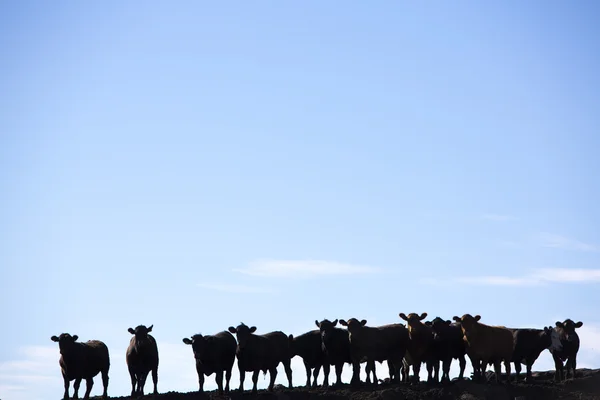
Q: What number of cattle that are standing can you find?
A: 12